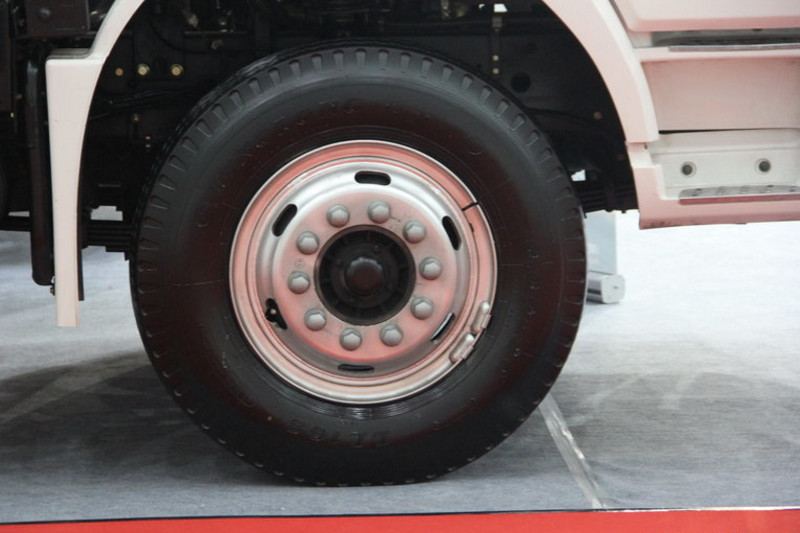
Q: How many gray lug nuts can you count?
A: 10